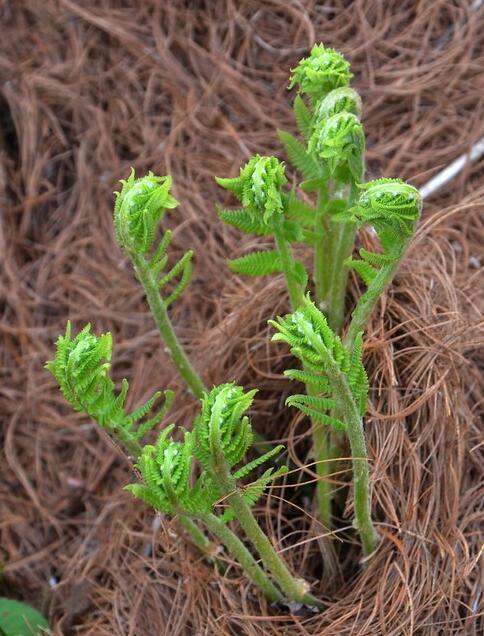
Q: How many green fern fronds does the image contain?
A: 10